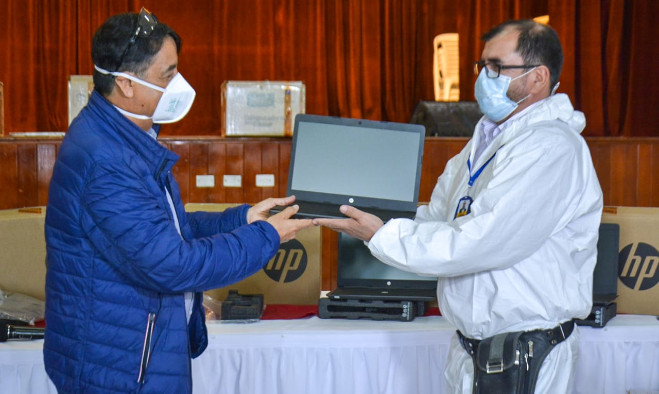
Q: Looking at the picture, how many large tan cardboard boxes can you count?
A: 3